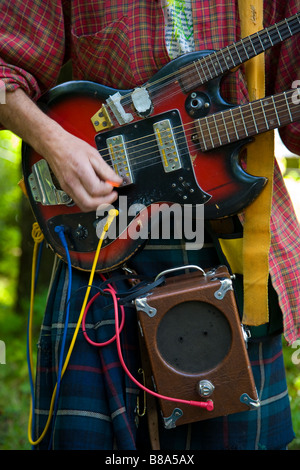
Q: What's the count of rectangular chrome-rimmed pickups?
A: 2